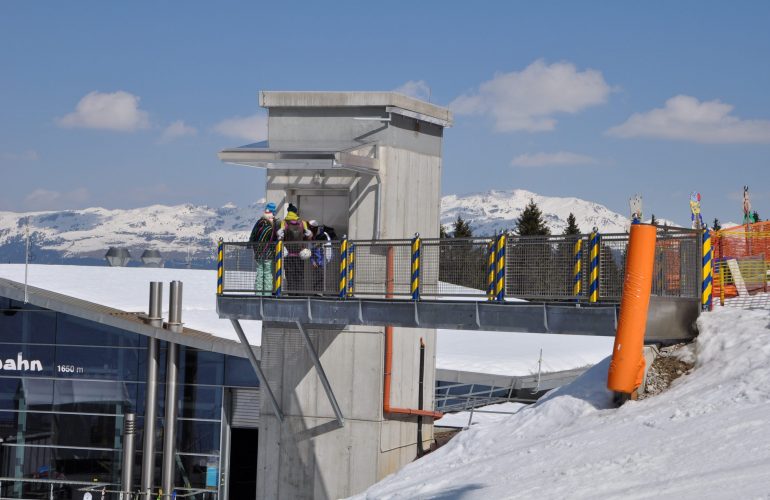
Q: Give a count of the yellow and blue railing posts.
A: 10